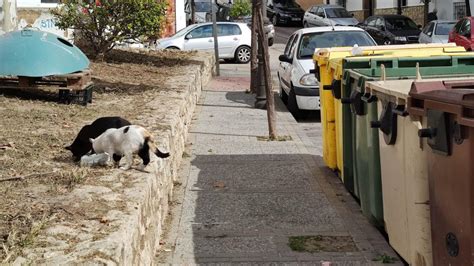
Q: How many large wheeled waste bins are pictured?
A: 5